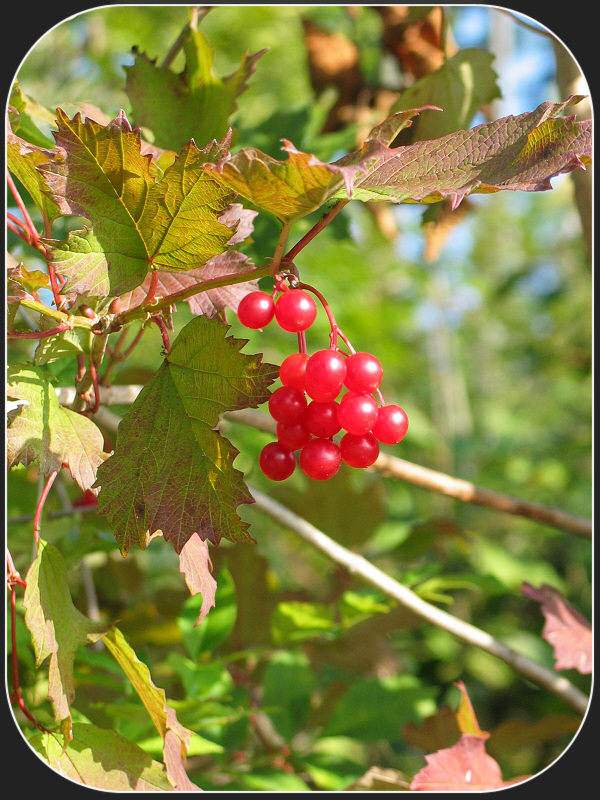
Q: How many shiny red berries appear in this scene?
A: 13